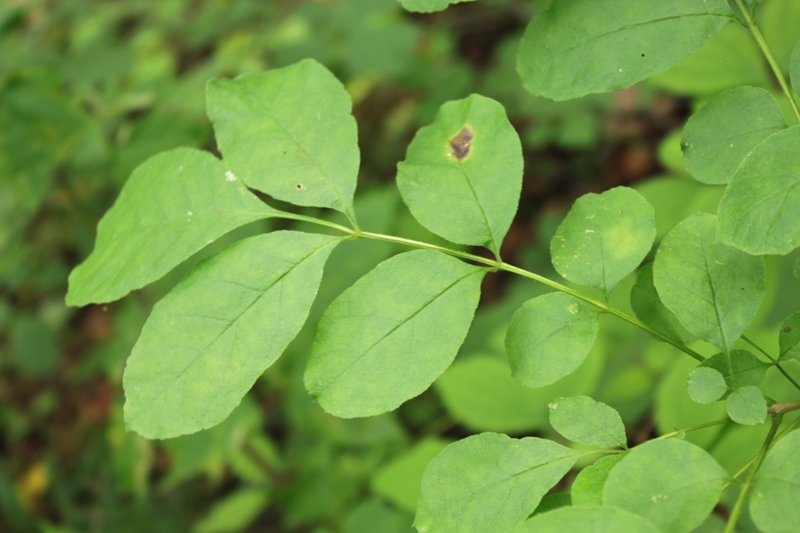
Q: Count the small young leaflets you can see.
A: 2